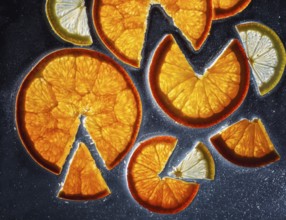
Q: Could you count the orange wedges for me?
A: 2